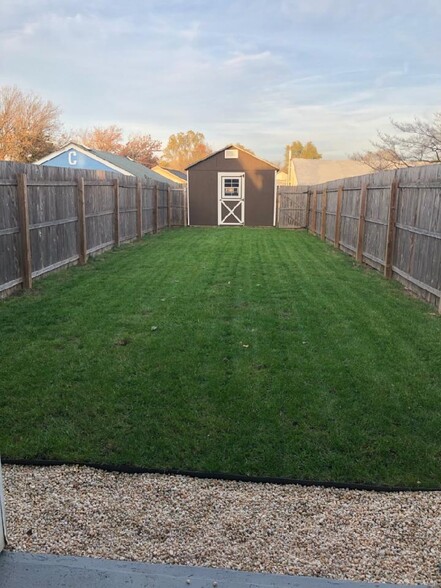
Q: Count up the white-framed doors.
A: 1